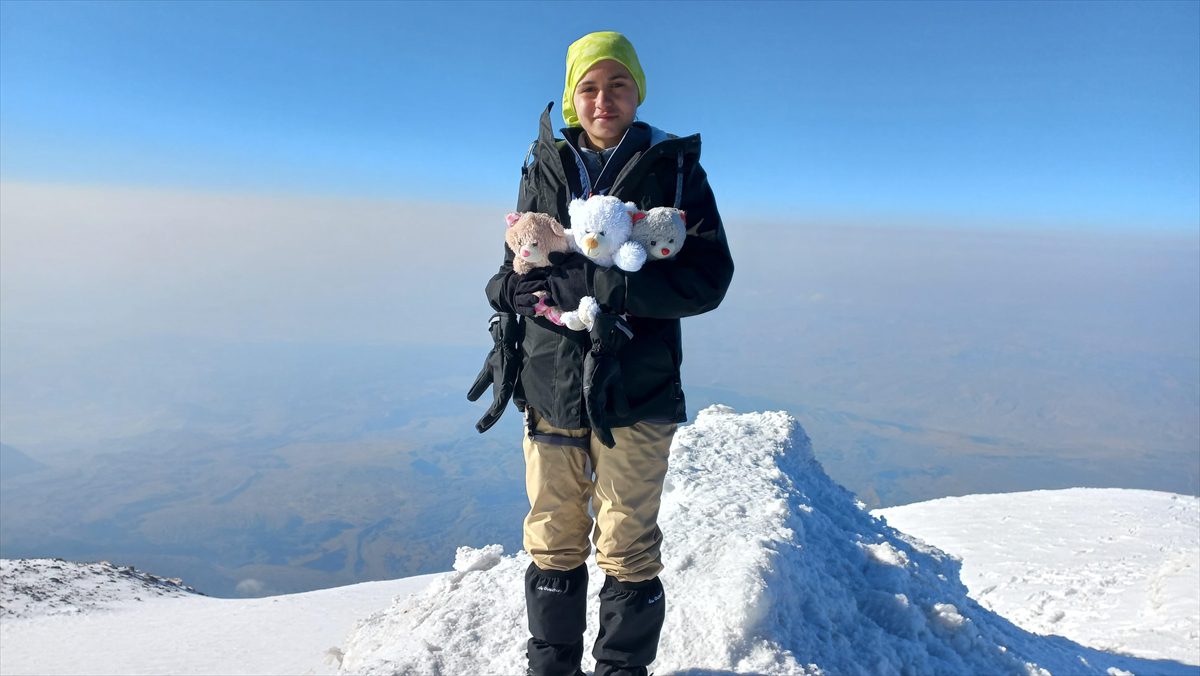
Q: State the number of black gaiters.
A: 2